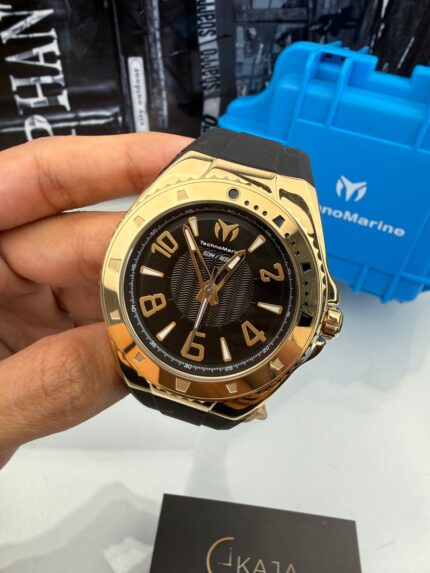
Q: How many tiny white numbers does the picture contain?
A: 12